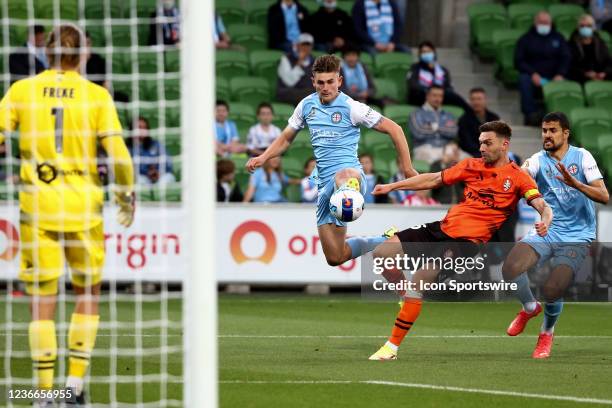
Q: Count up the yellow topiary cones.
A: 0